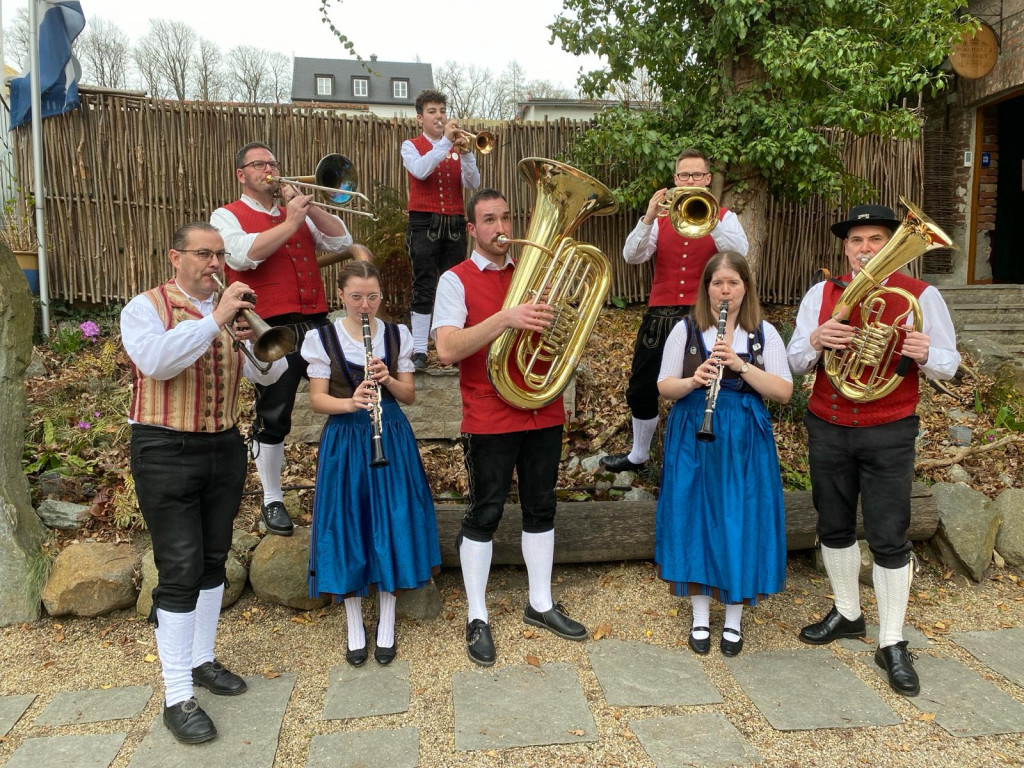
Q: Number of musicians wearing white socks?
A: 8